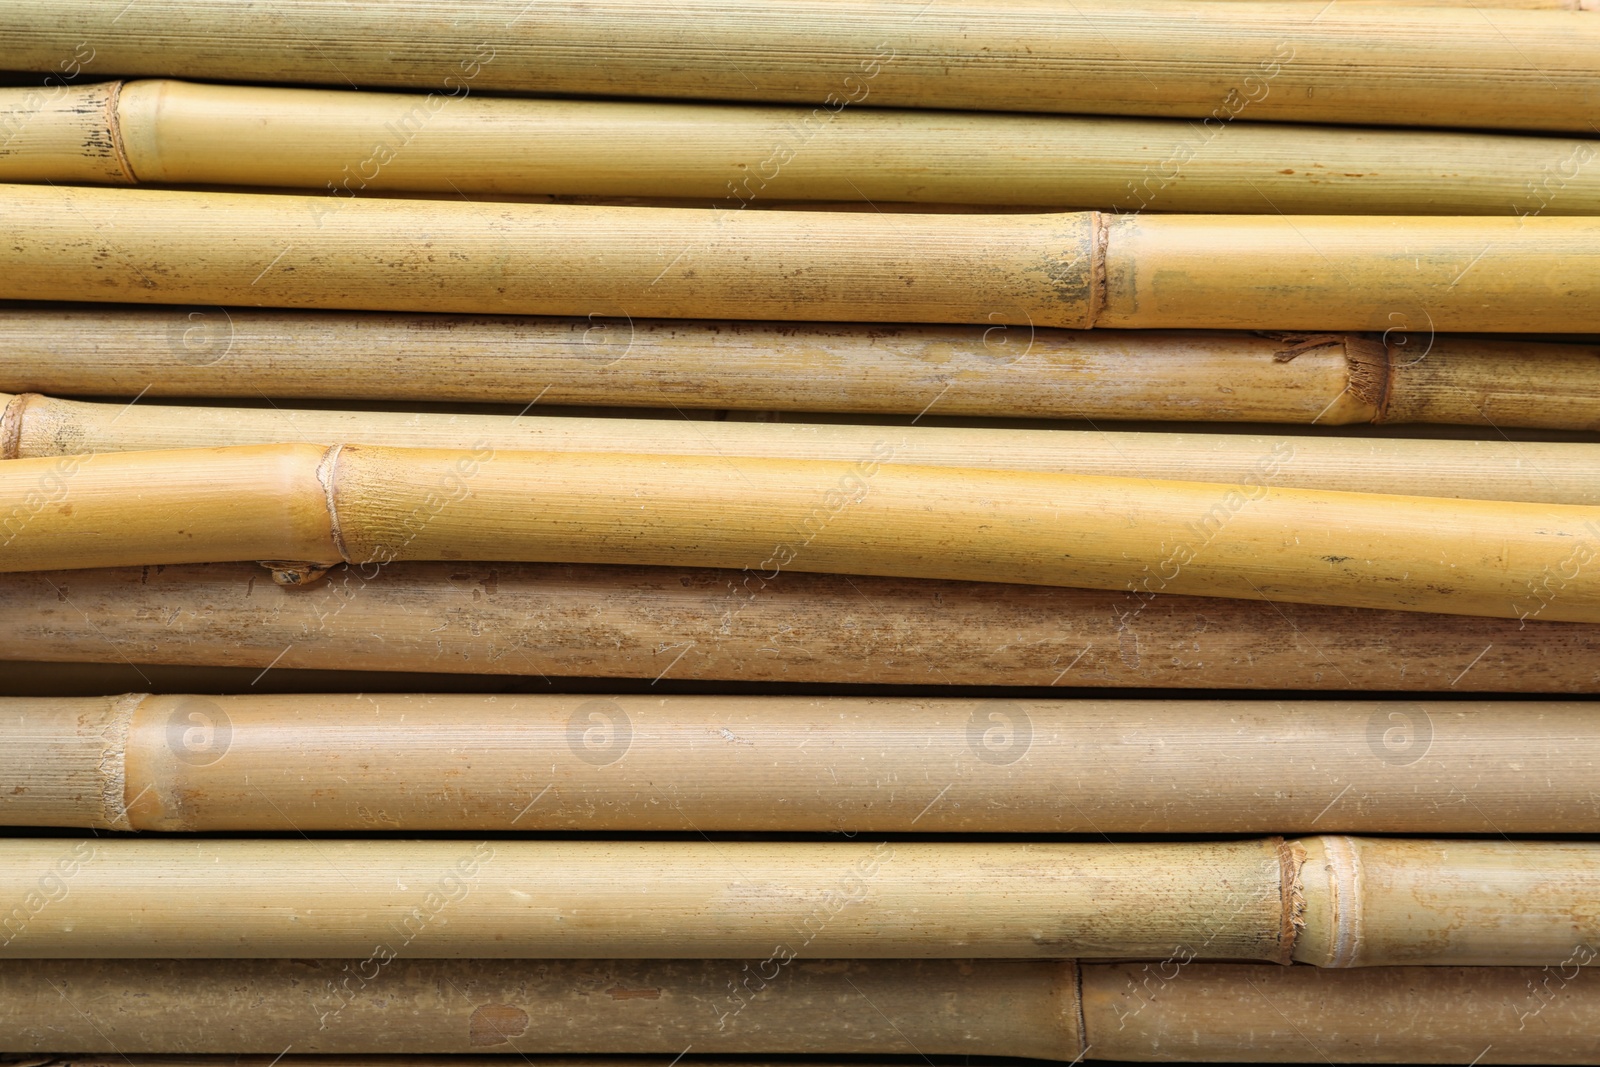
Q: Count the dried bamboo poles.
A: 10